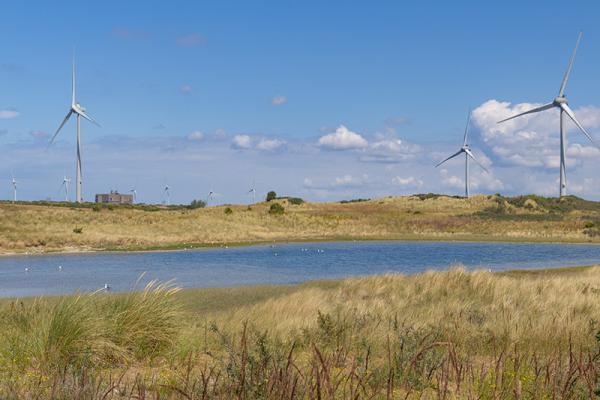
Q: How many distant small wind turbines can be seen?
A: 6